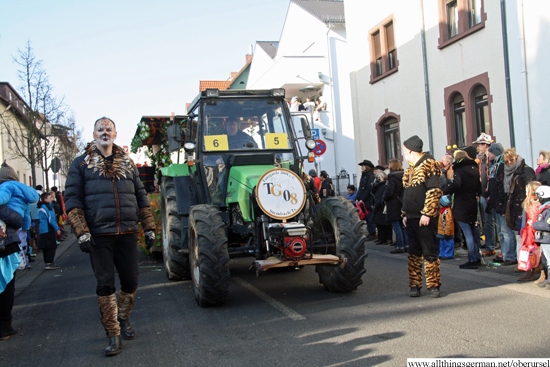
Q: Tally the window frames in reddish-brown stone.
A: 4